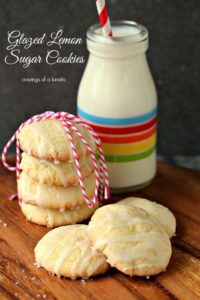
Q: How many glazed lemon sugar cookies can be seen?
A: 7